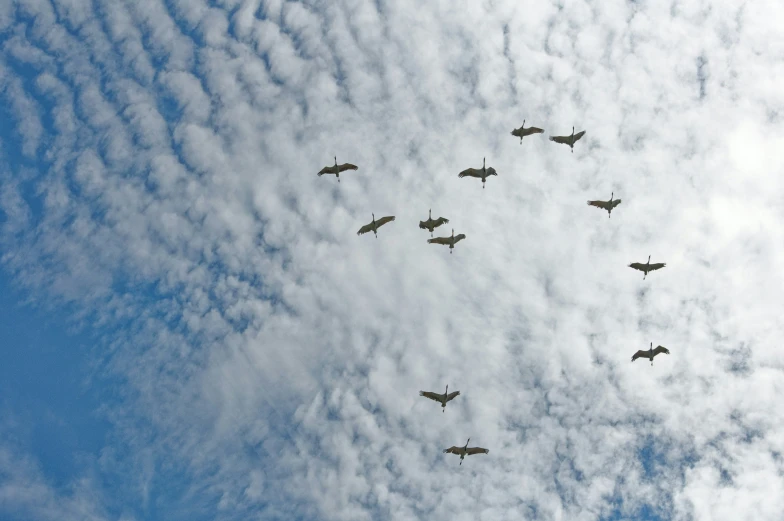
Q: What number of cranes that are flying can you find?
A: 12